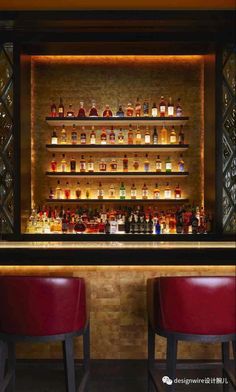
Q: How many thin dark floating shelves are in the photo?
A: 4